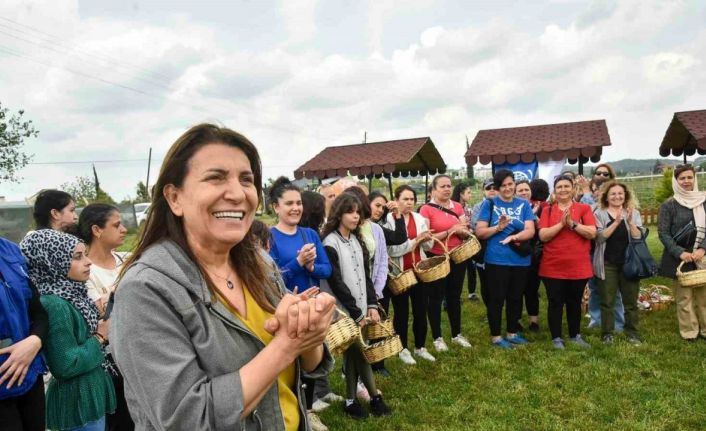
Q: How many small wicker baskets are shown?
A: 7